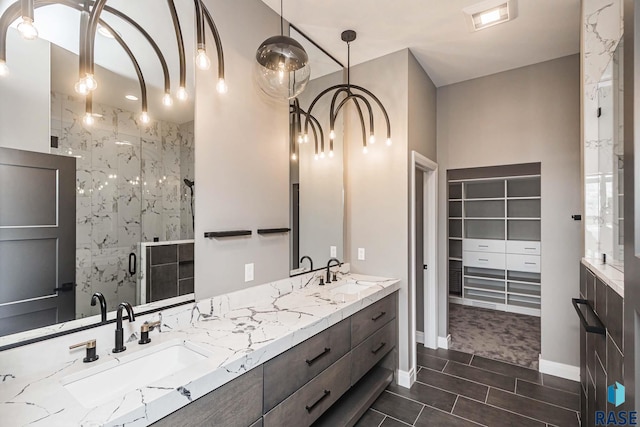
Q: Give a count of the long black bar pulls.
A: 4